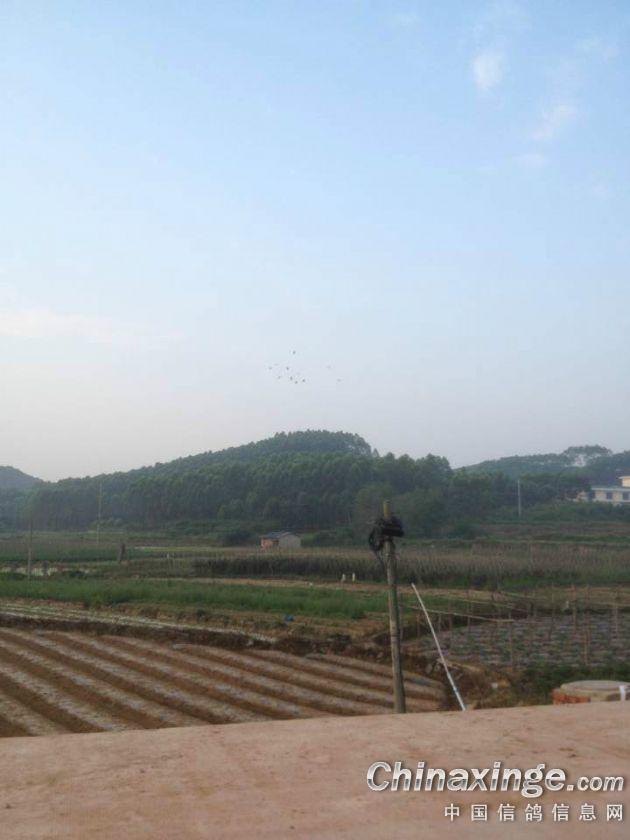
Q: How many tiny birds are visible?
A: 11